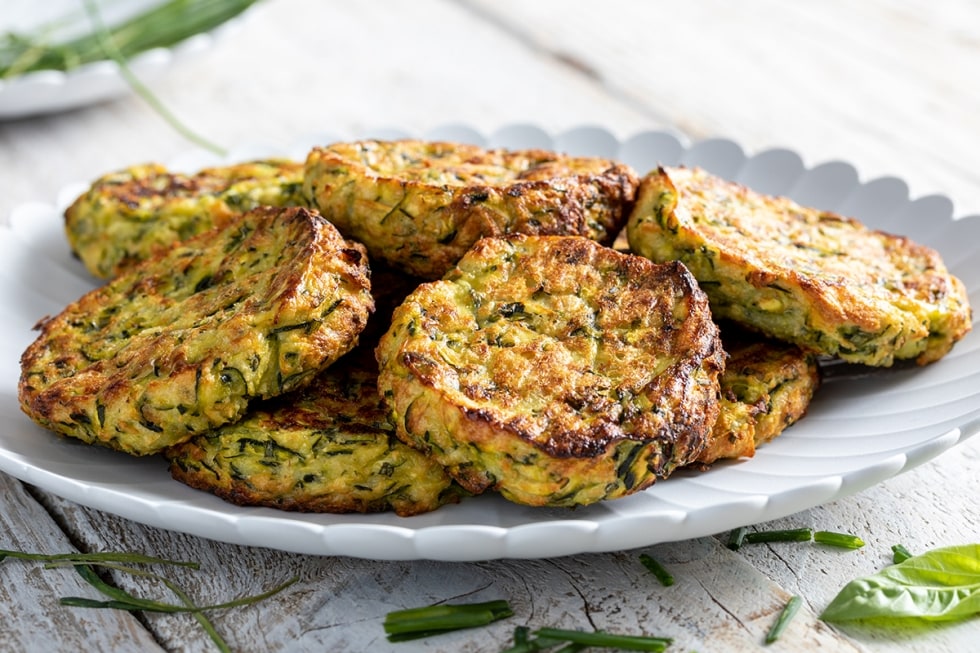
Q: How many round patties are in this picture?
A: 7